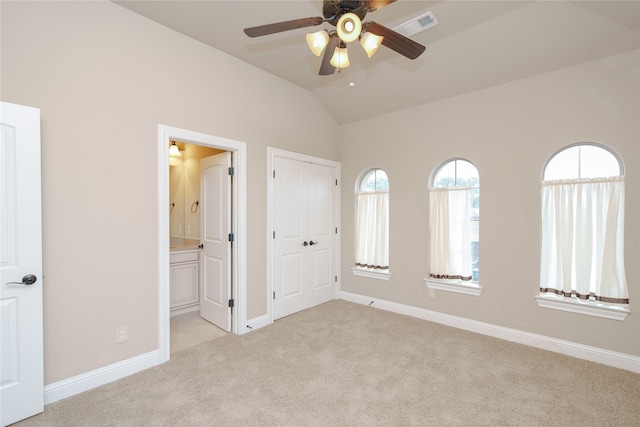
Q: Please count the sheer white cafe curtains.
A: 3